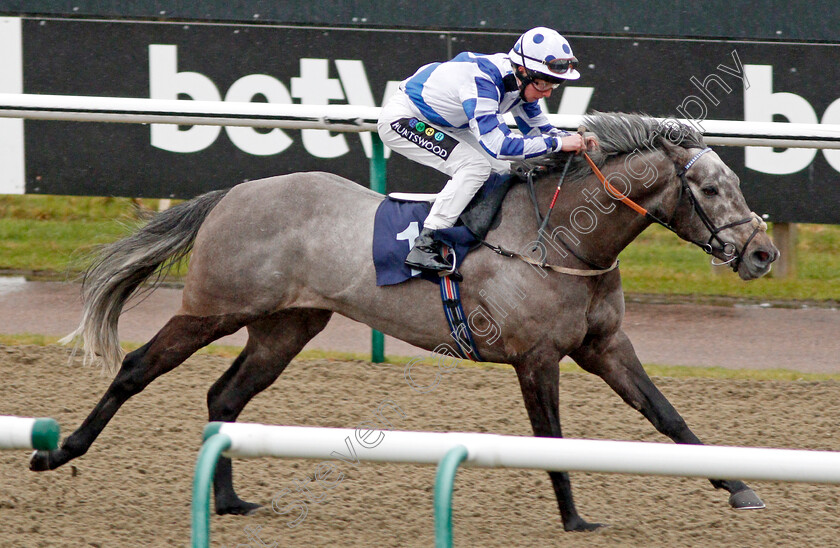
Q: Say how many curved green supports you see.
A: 2